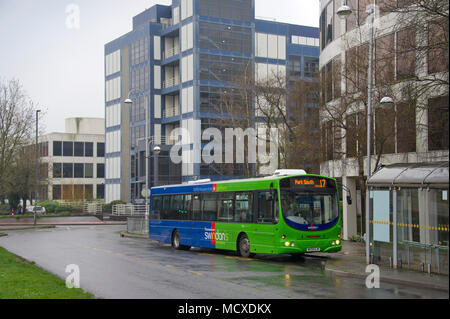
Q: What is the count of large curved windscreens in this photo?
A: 1